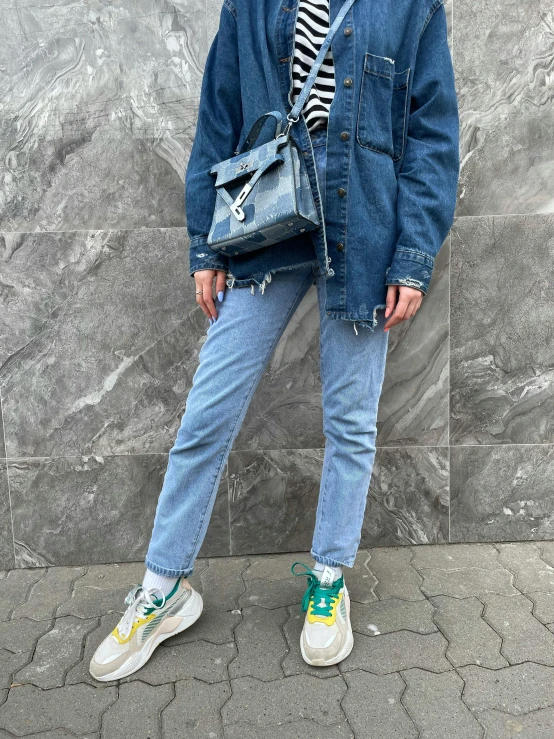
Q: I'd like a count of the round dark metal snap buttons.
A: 5